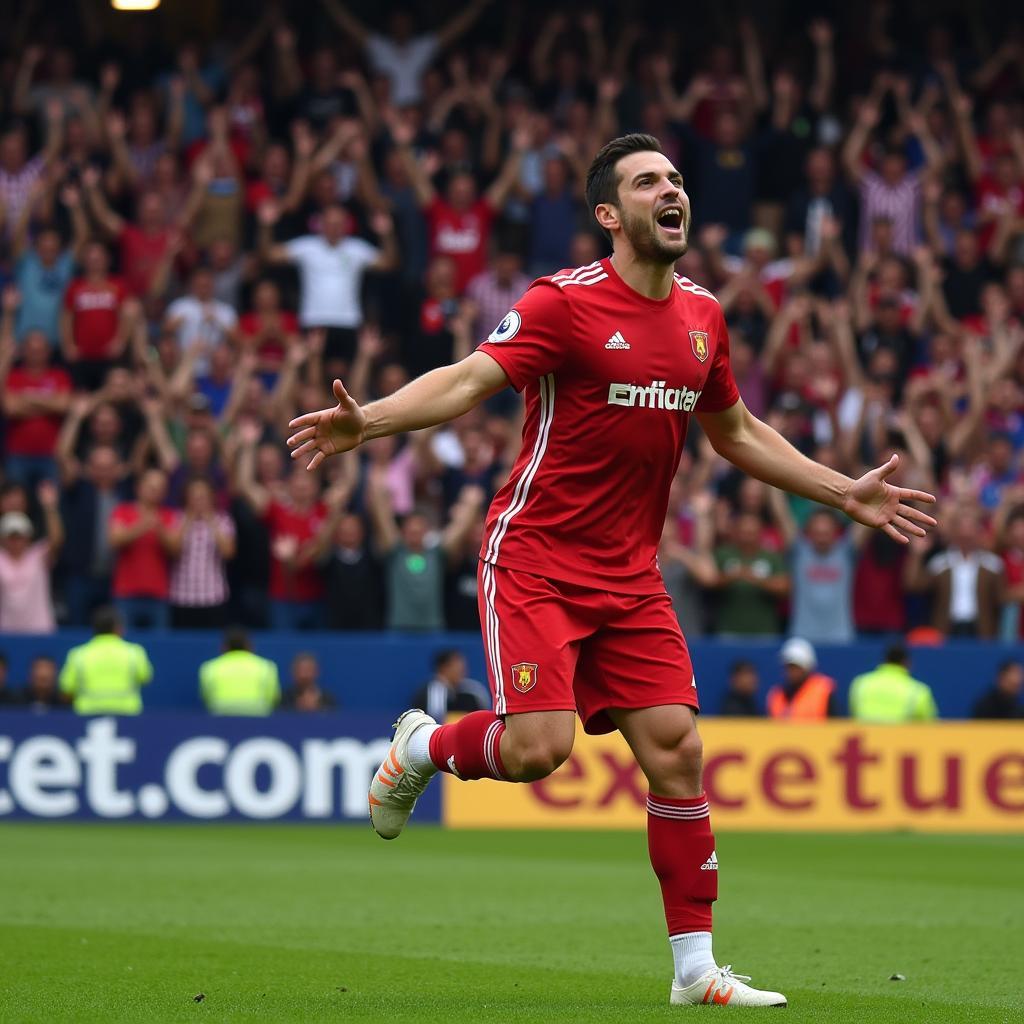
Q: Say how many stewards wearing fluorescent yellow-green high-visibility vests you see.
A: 3